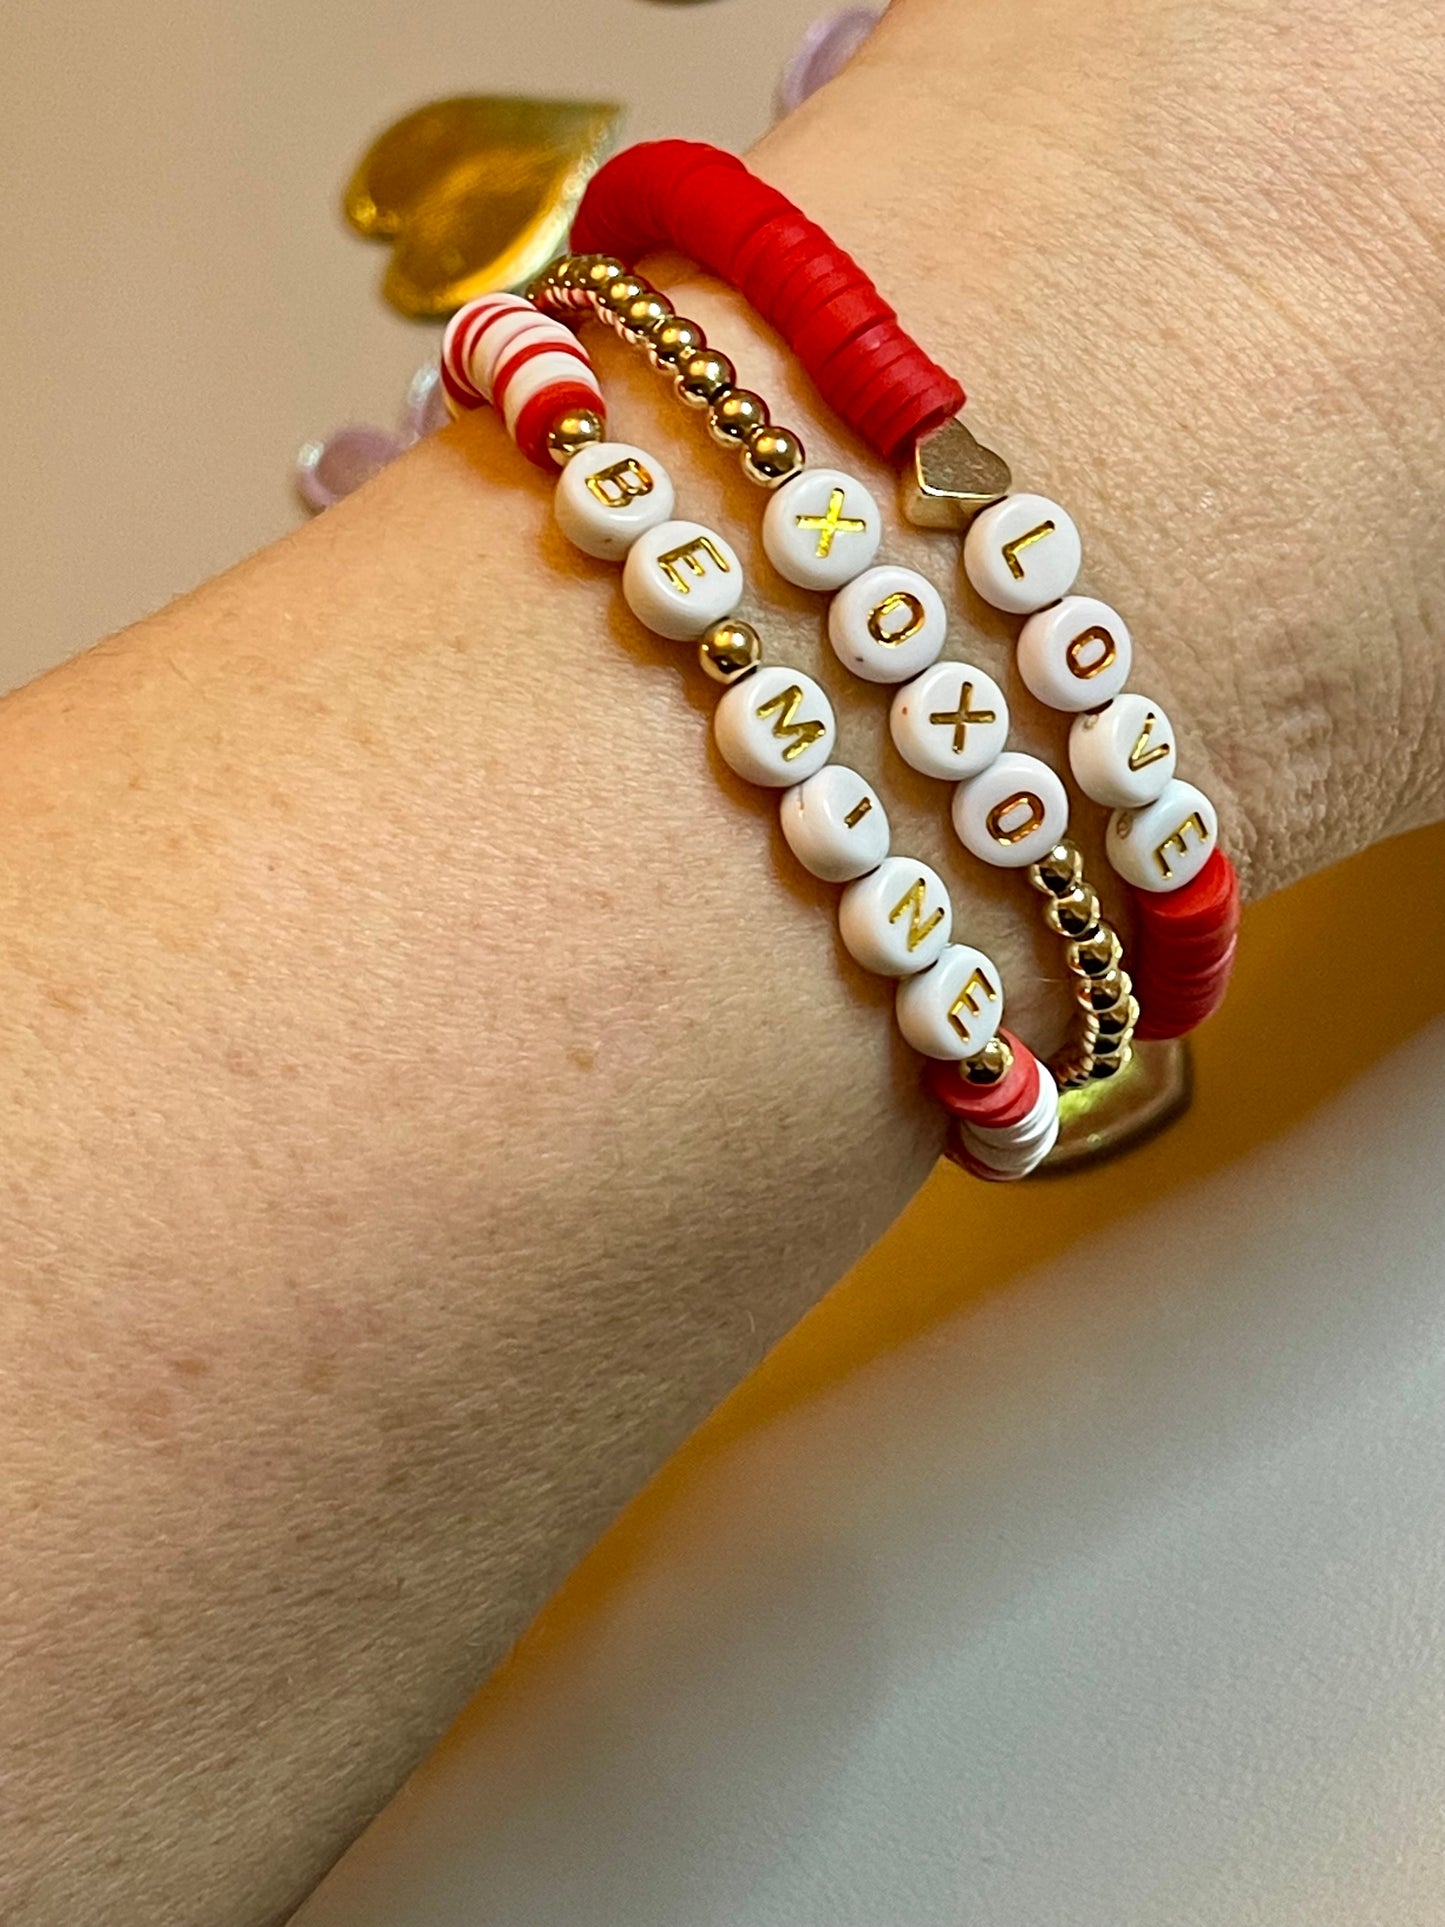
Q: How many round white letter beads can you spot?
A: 14